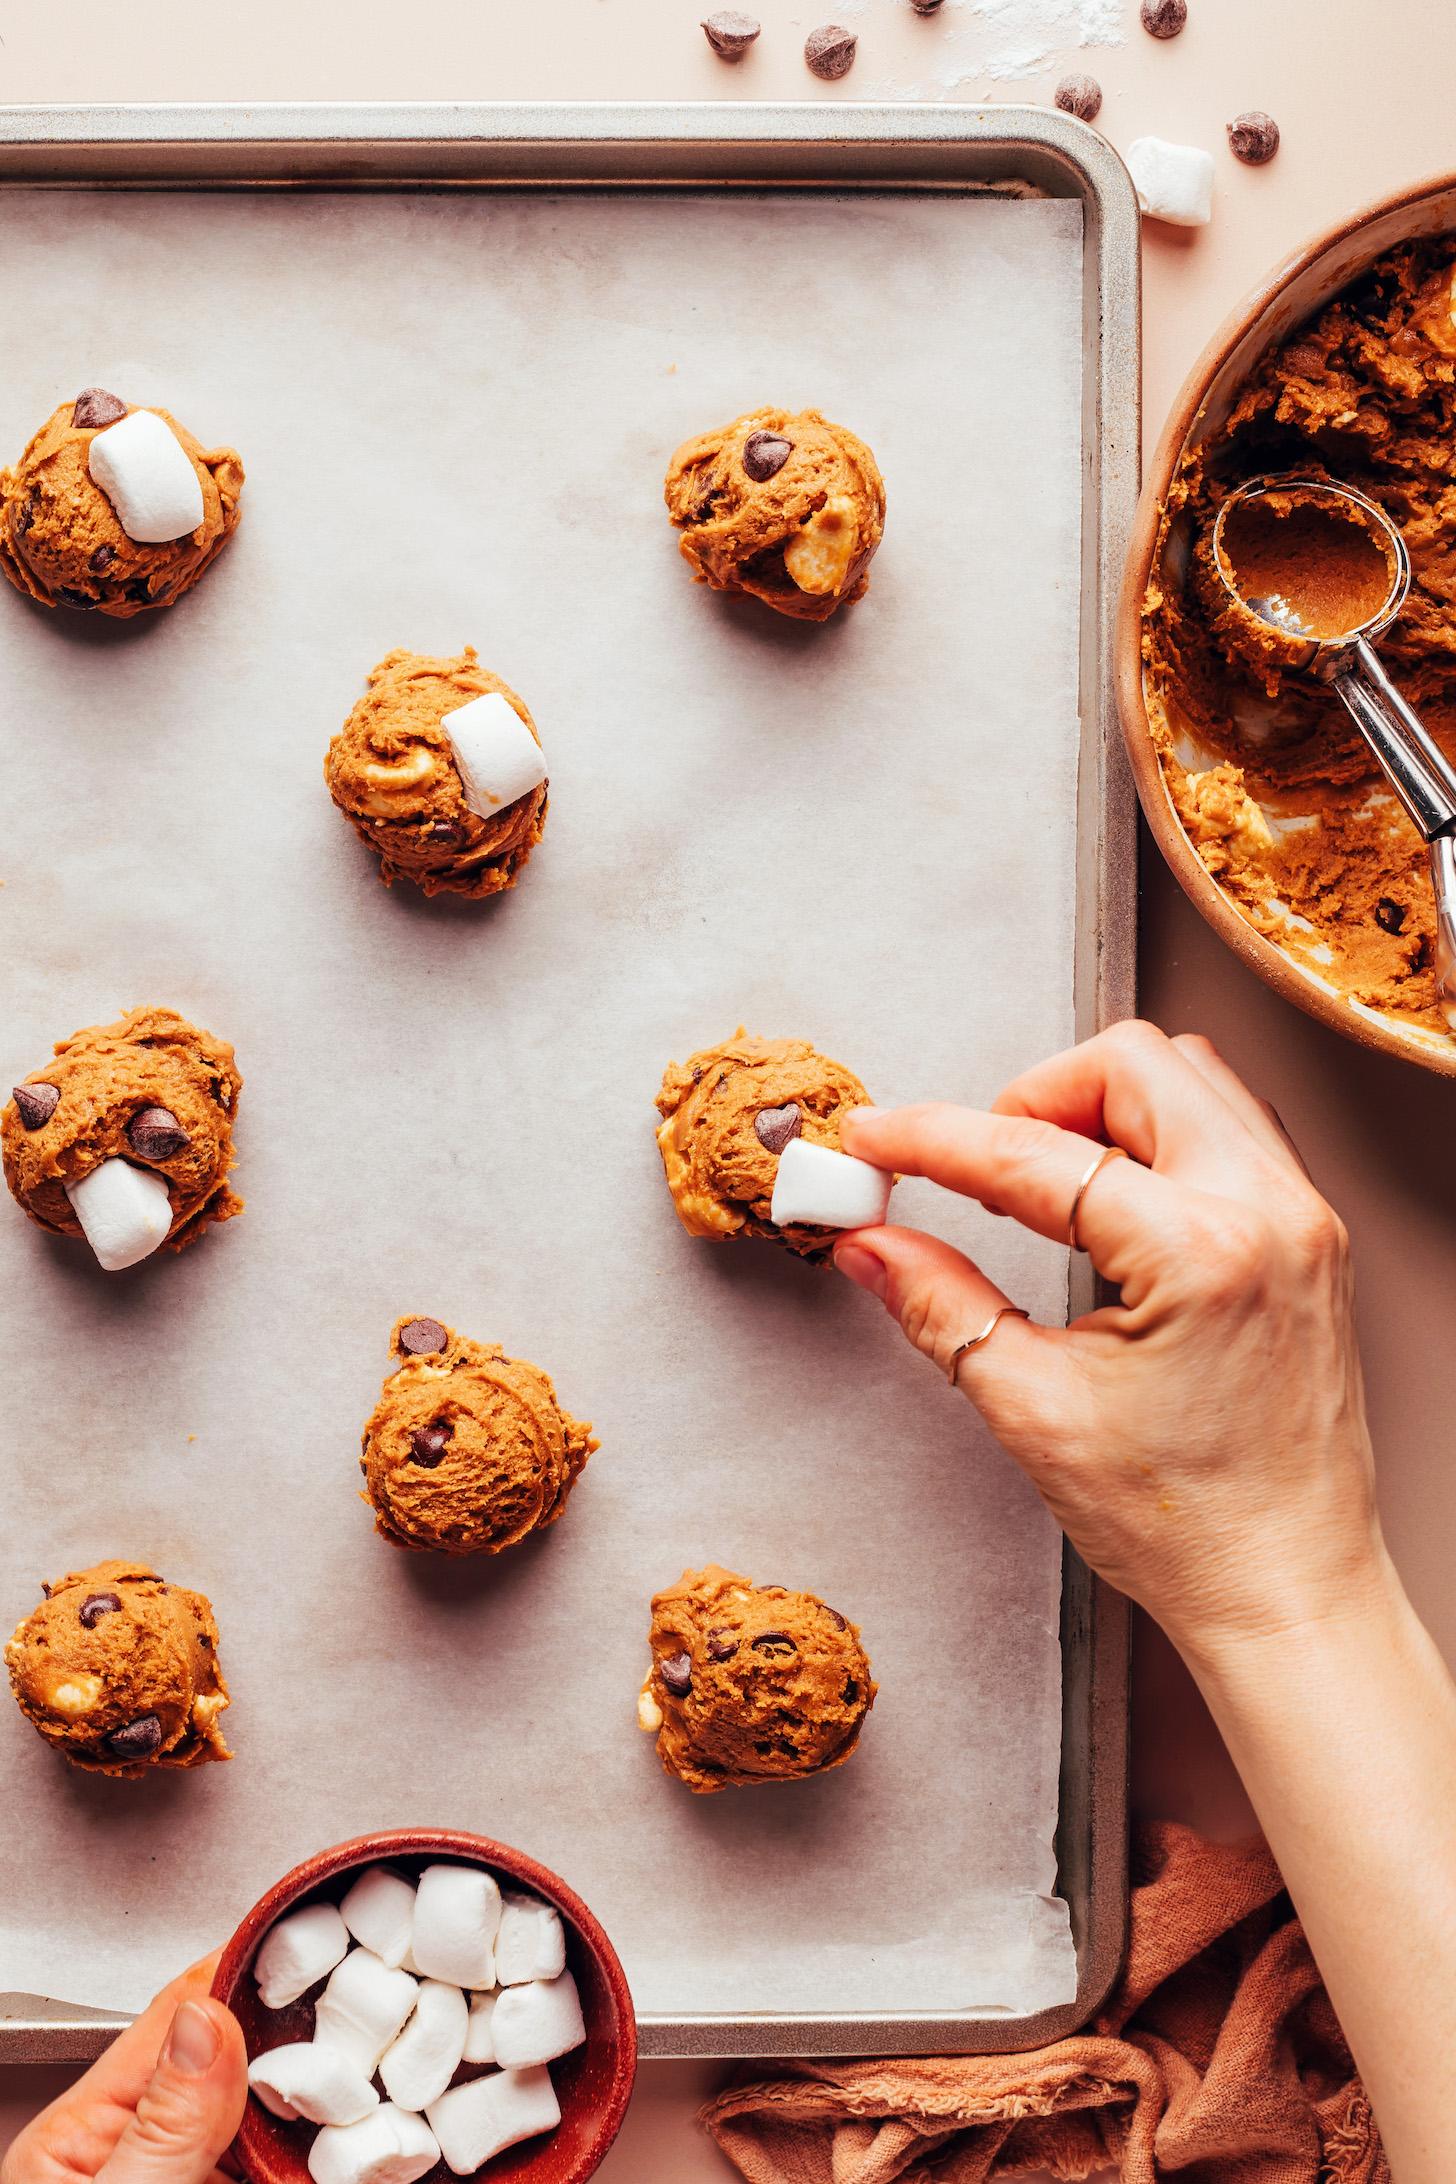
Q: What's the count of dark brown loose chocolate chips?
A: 6